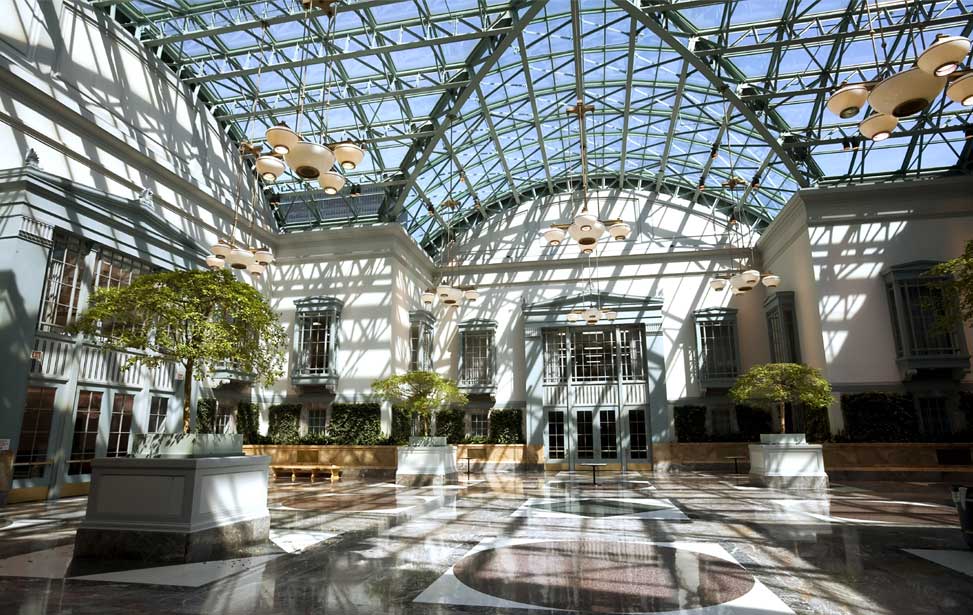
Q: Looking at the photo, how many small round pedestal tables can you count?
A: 3